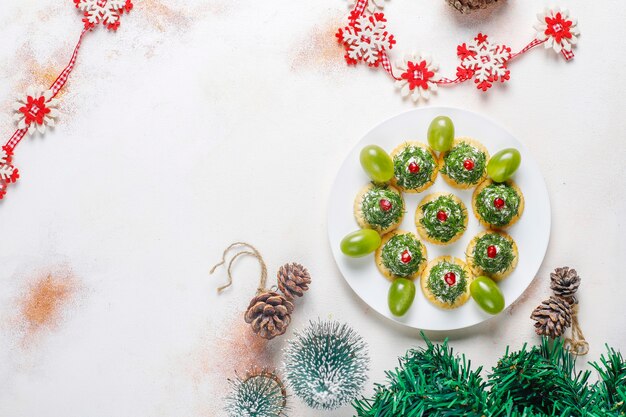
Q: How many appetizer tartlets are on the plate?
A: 8